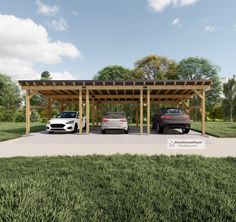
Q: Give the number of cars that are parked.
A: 3